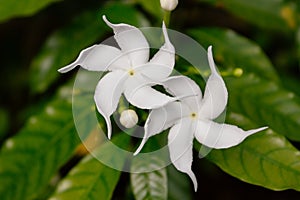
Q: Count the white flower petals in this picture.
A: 10